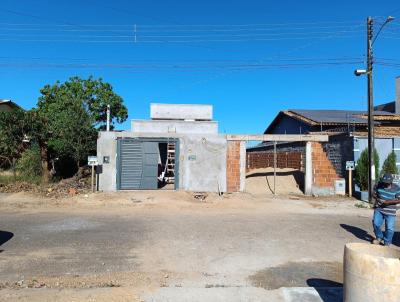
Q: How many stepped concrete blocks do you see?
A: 2